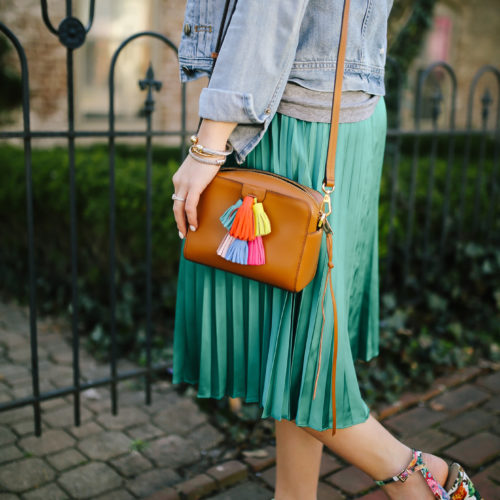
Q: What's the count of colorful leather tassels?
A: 6